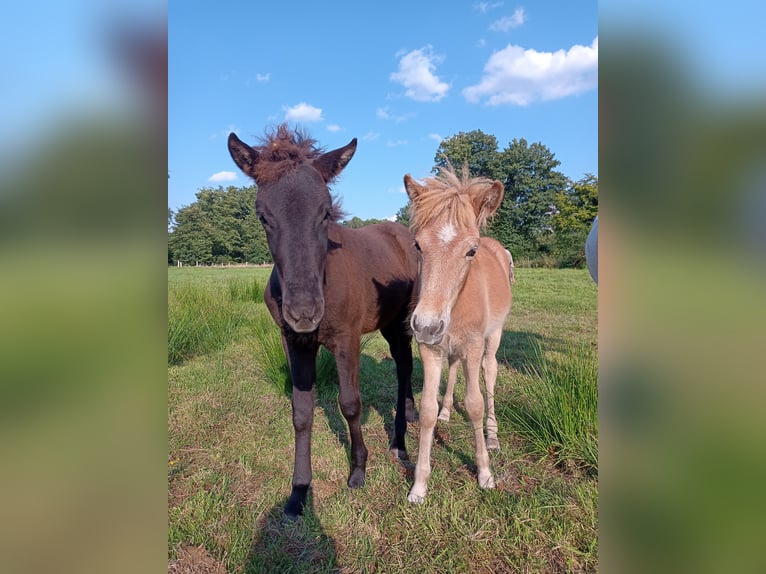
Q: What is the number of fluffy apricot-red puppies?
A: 0